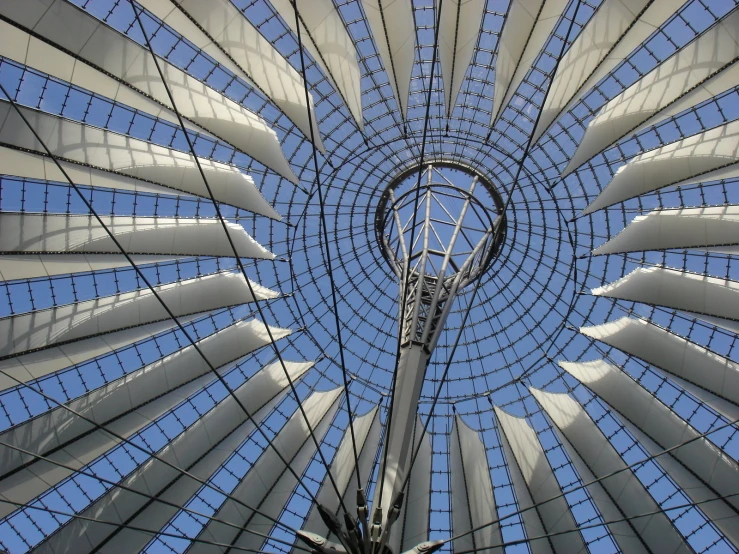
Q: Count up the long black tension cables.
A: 10